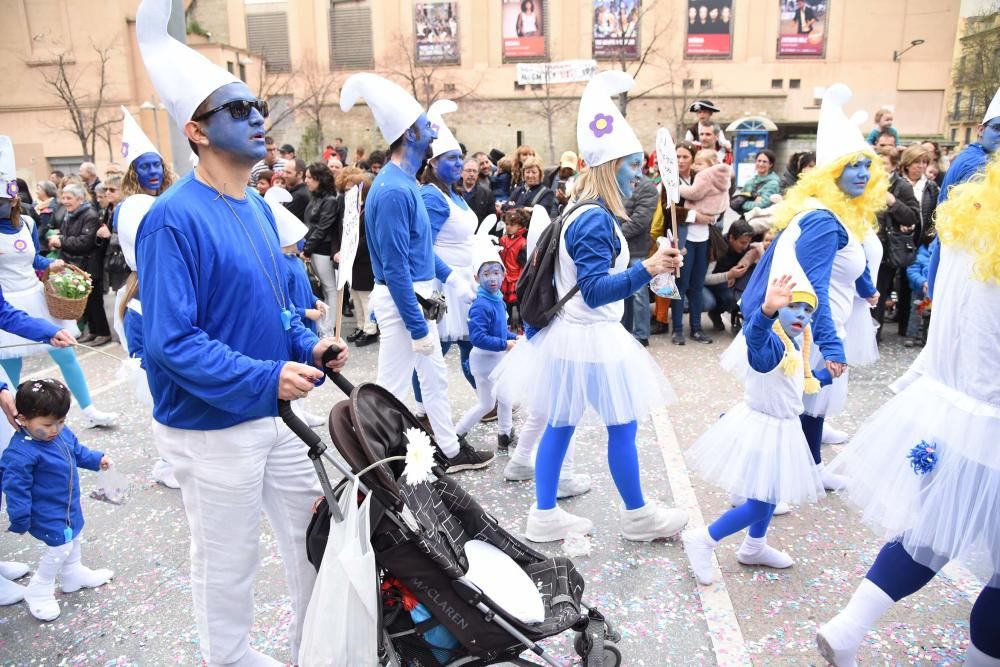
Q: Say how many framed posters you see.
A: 5